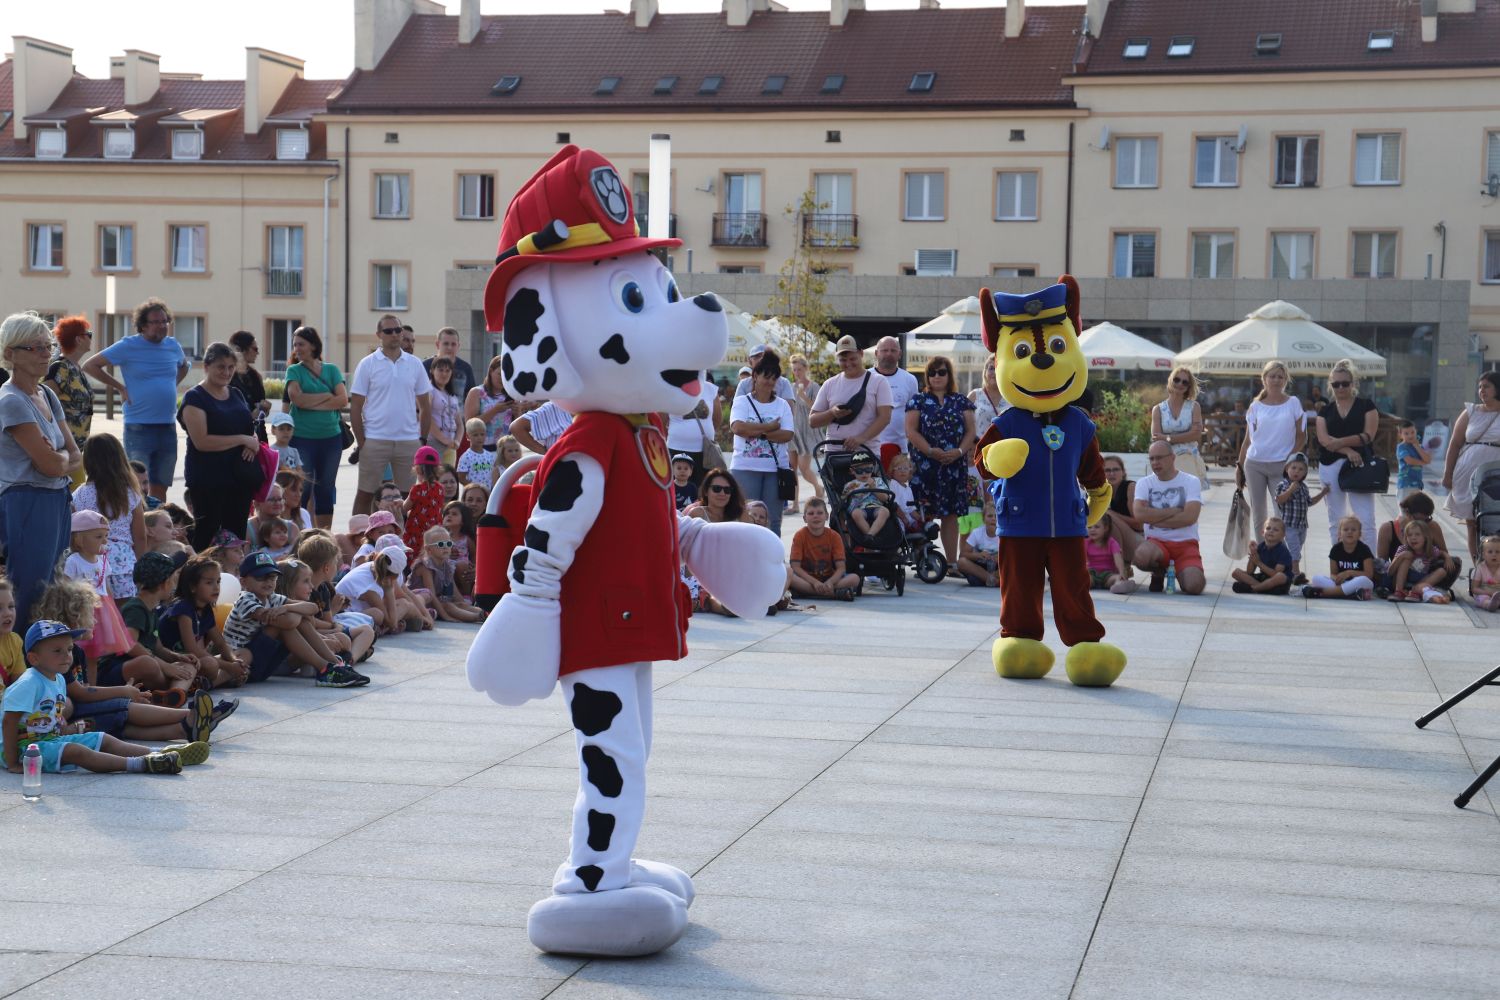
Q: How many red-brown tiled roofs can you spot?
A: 3